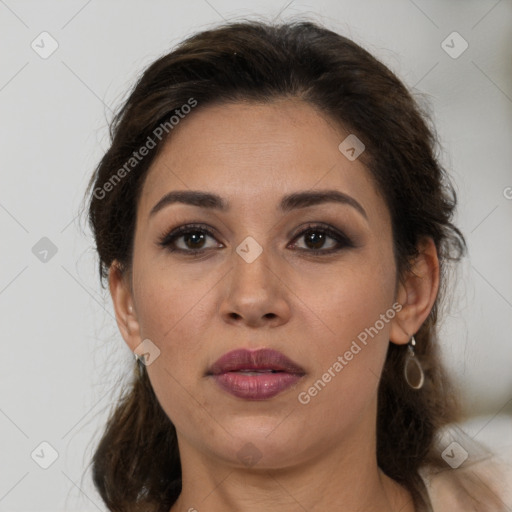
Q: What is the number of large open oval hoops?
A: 1